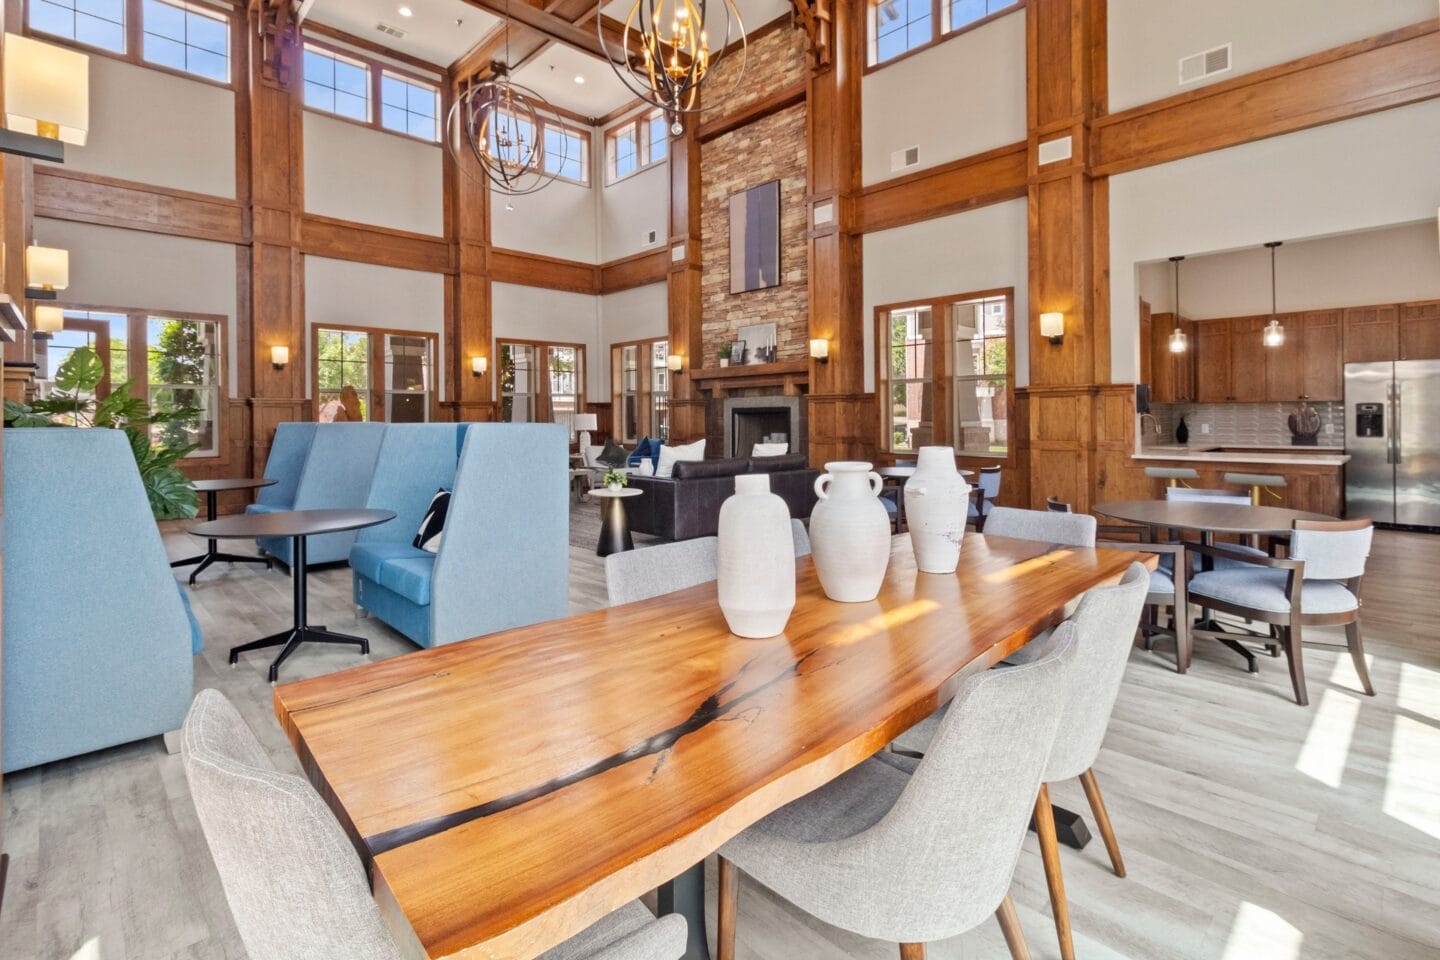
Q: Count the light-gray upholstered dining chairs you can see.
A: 6